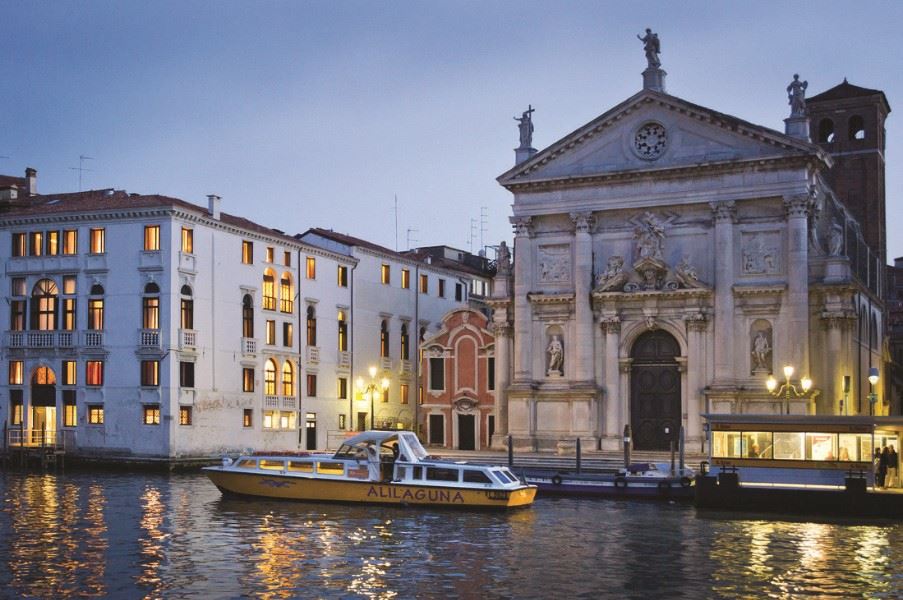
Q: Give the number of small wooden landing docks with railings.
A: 1